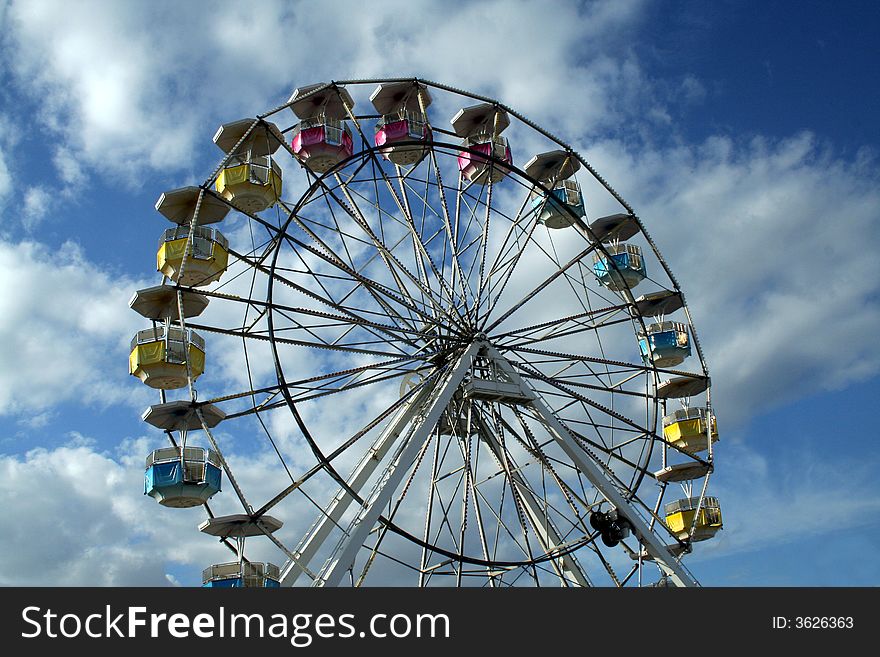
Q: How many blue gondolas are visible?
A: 5